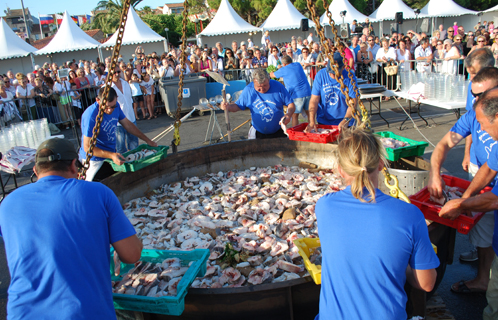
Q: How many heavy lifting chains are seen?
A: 4